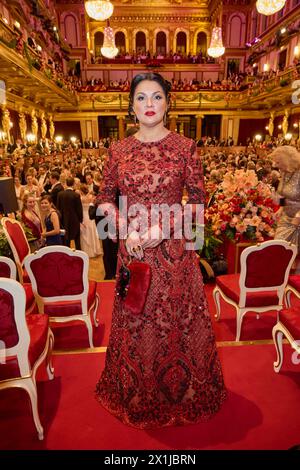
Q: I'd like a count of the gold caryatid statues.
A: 7